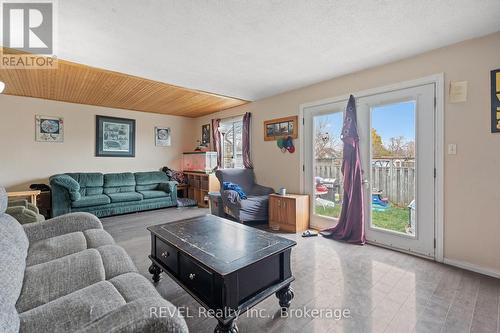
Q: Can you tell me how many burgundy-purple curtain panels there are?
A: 3